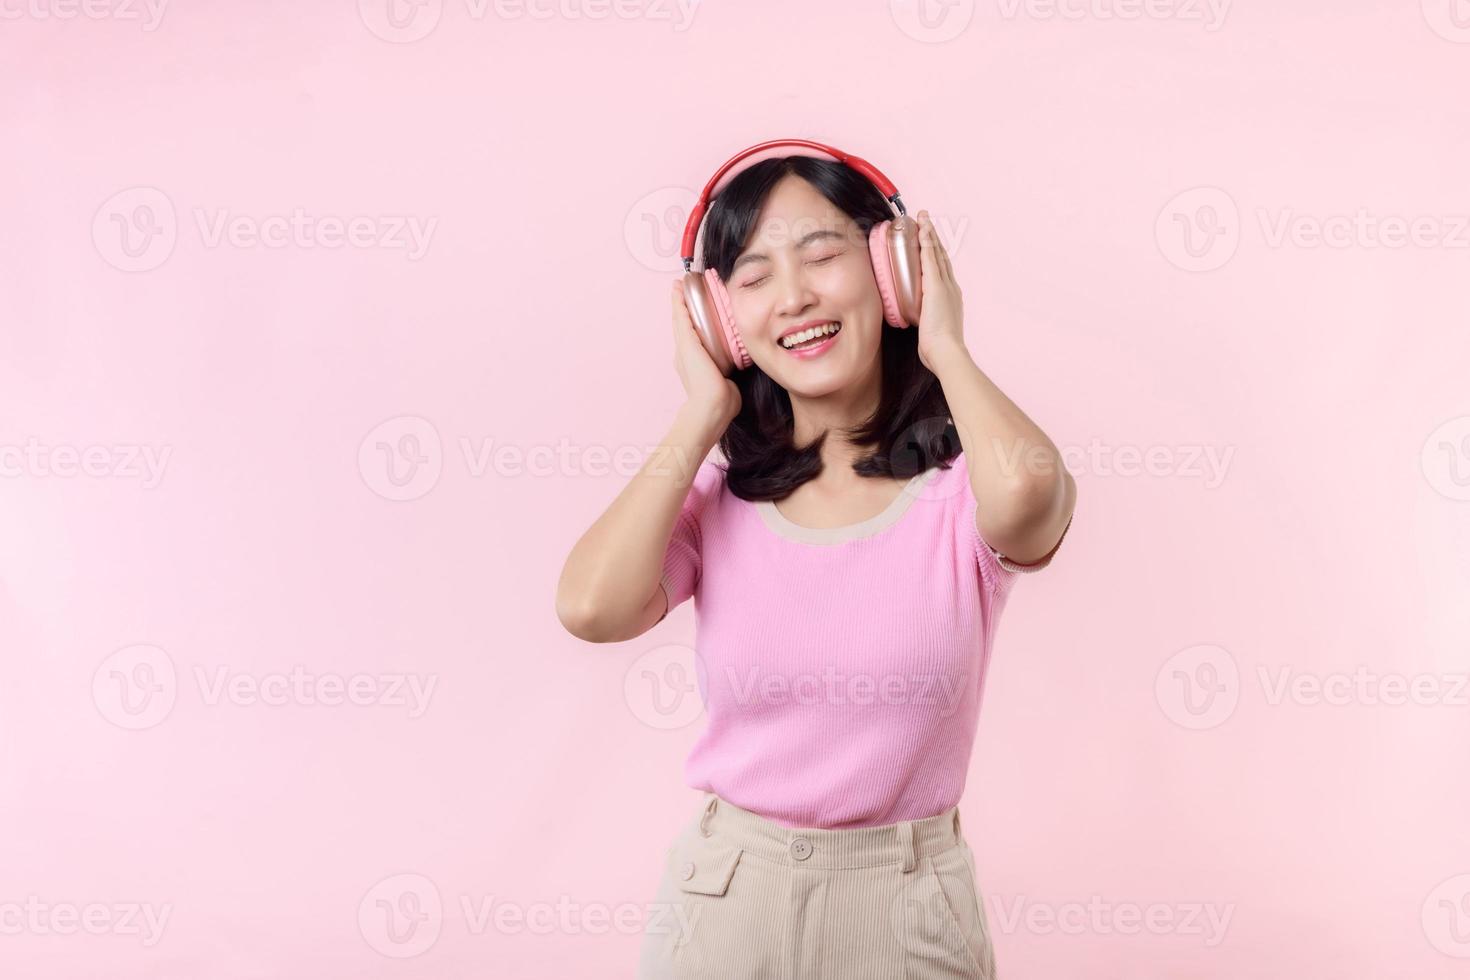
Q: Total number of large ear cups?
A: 2